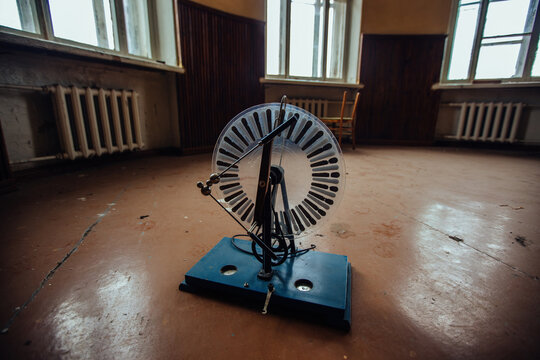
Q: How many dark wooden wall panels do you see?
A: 2